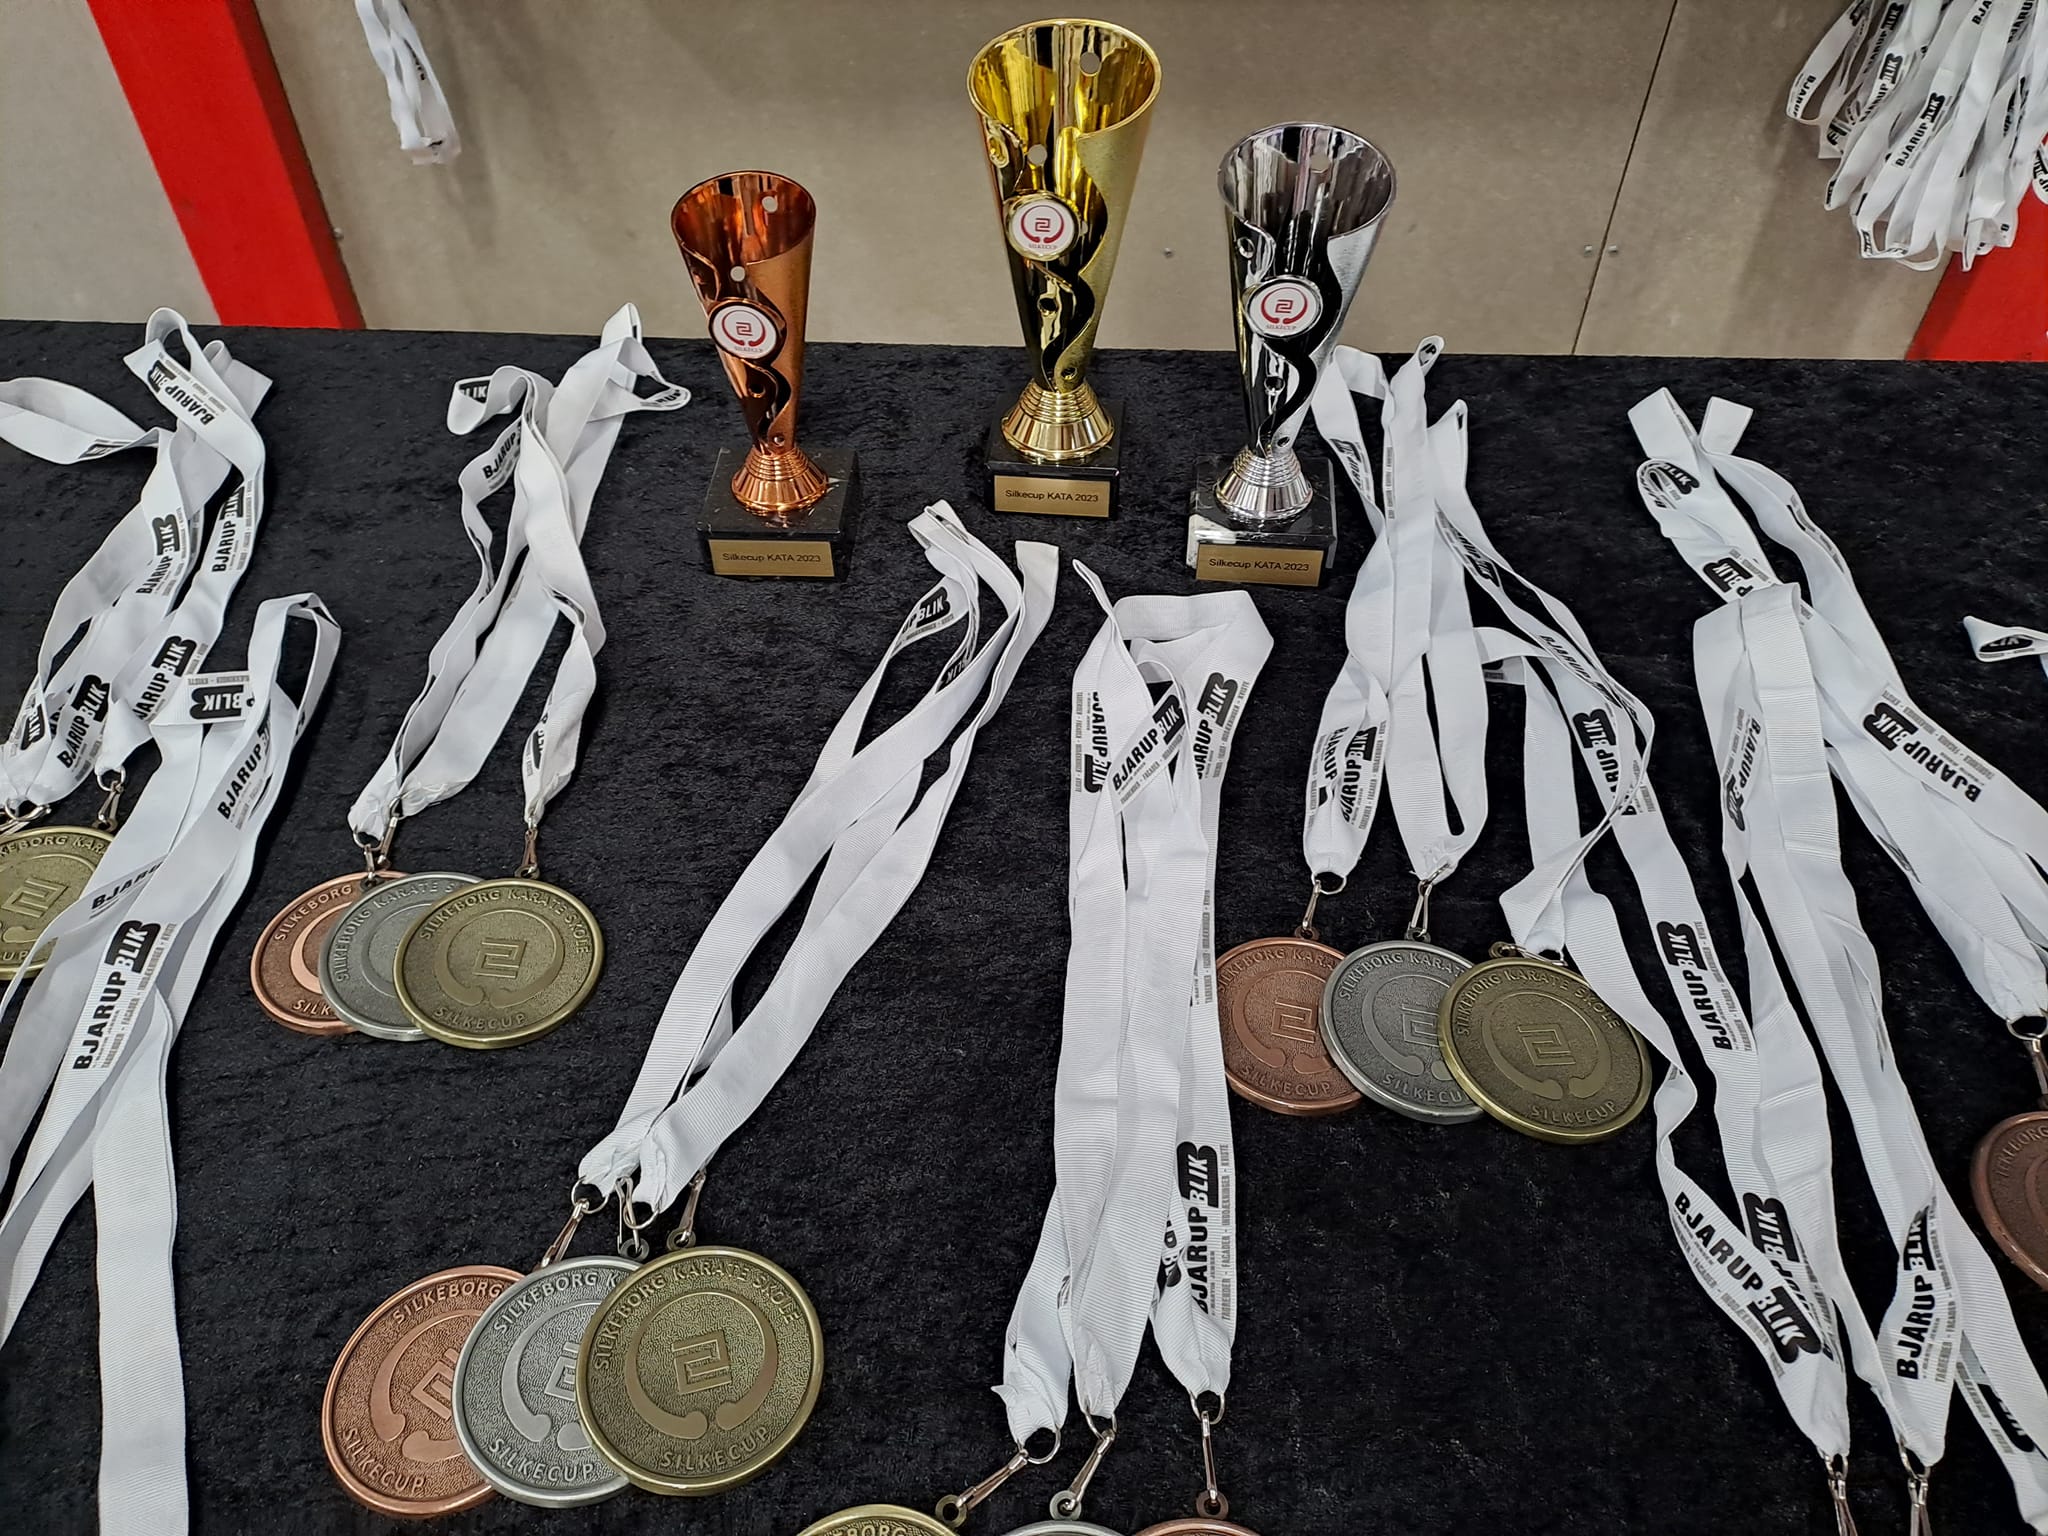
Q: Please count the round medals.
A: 14